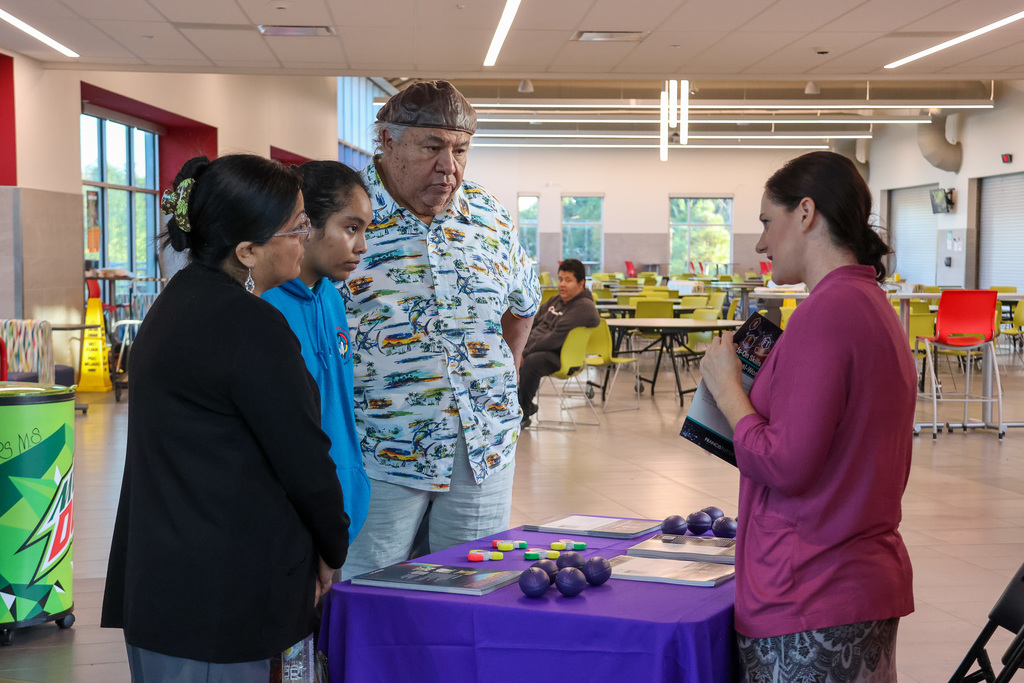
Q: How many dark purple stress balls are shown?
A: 9